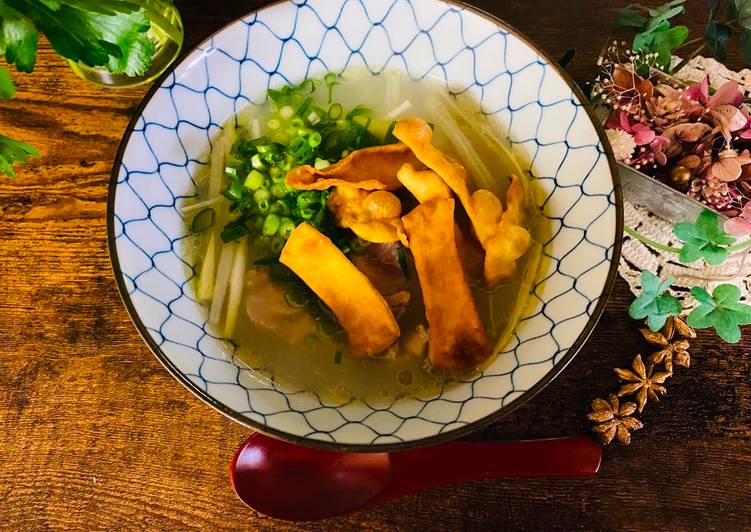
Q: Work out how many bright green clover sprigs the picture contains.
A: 3